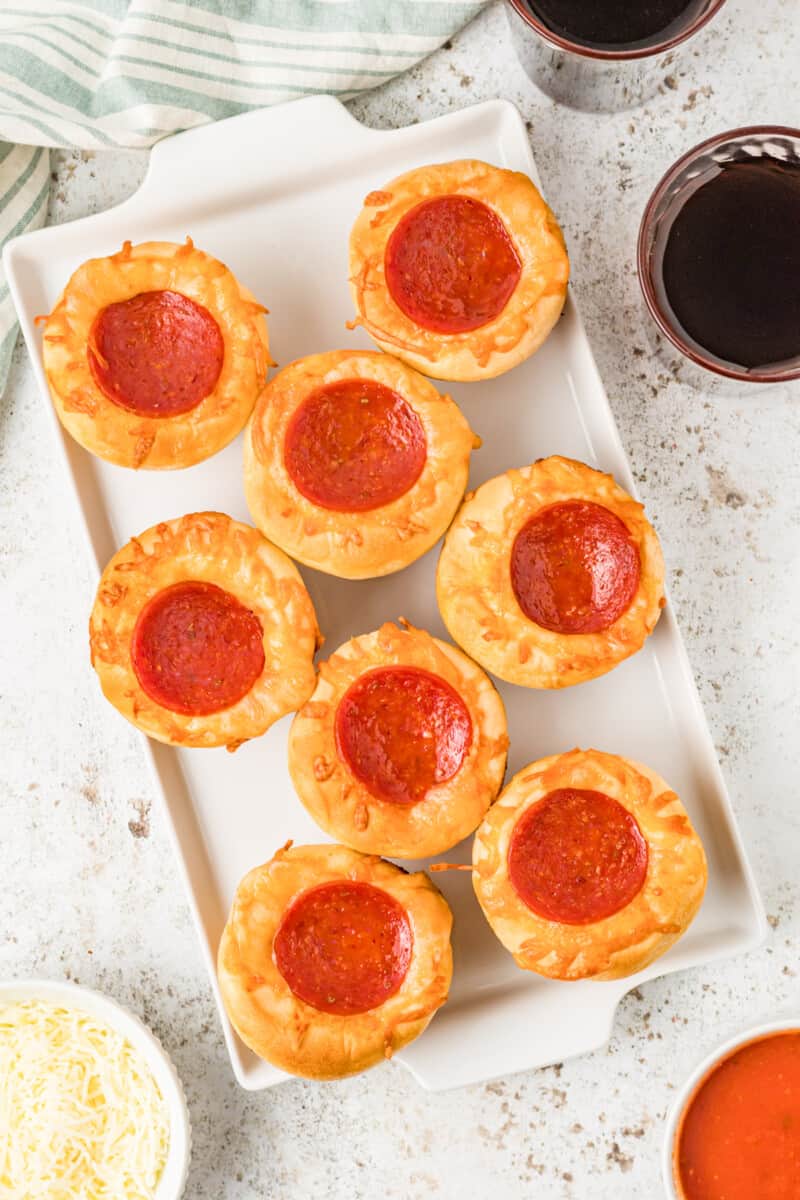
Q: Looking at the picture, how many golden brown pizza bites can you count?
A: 8